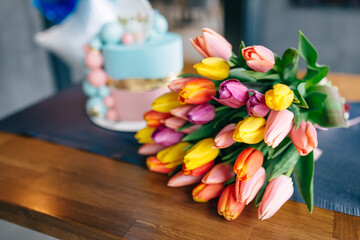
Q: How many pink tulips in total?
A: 14